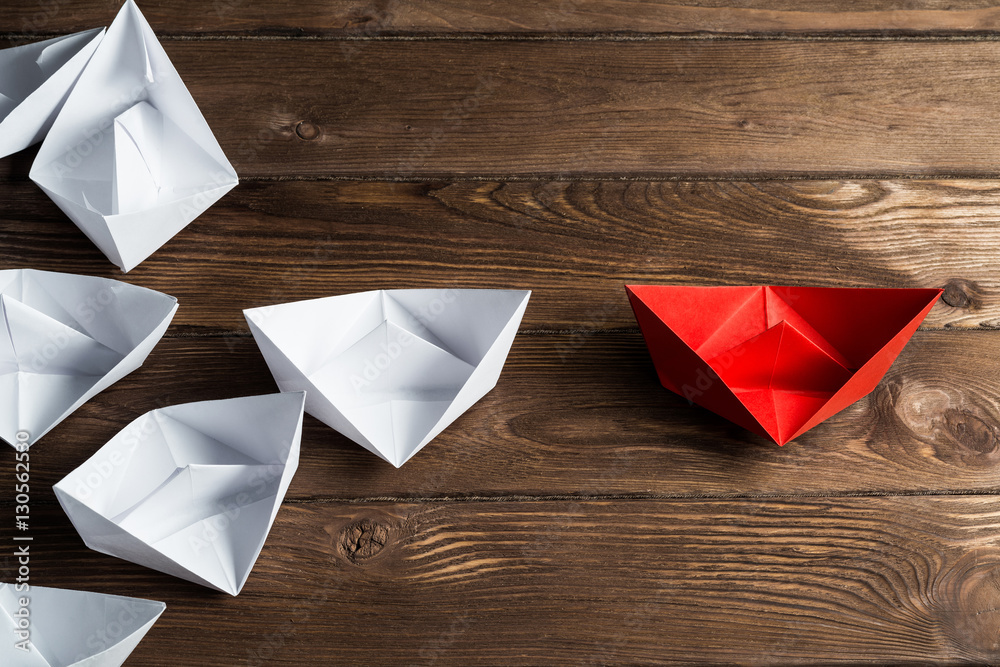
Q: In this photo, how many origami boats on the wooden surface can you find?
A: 7